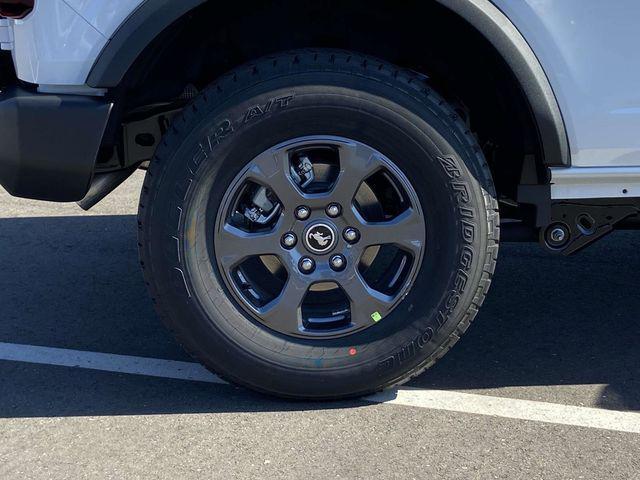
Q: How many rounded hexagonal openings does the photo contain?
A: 6